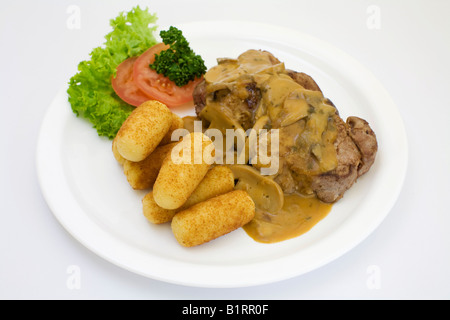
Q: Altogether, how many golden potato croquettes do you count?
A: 6